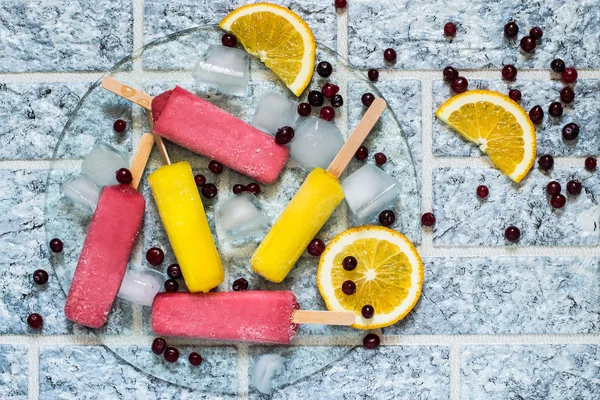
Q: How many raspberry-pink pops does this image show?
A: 3